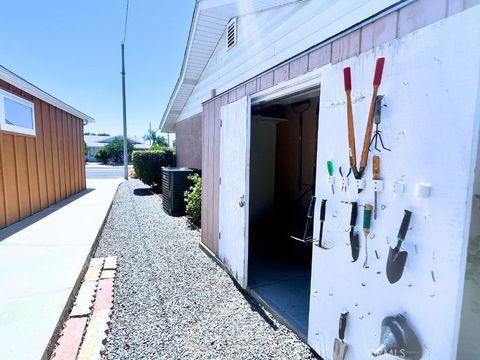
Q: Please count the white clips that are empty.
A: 2